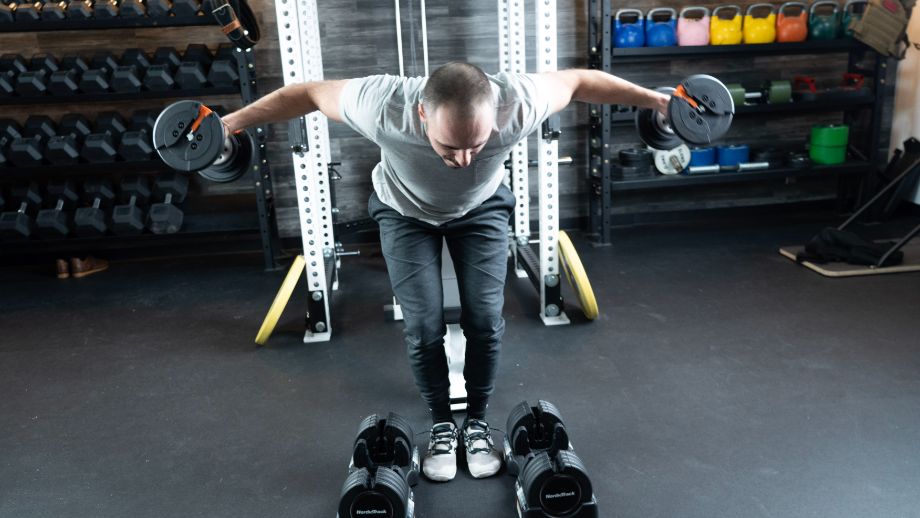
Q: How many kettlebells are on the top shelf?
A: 8